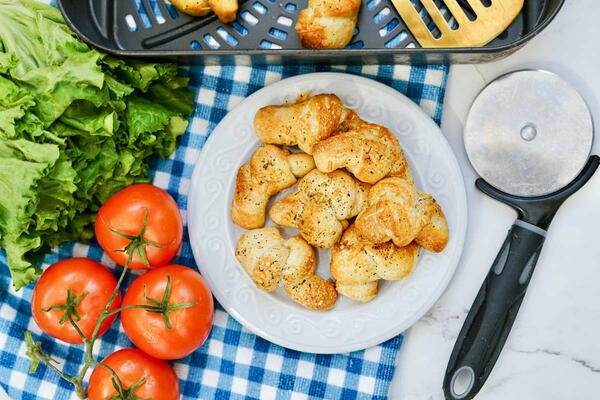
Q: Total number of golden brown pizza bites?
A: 9